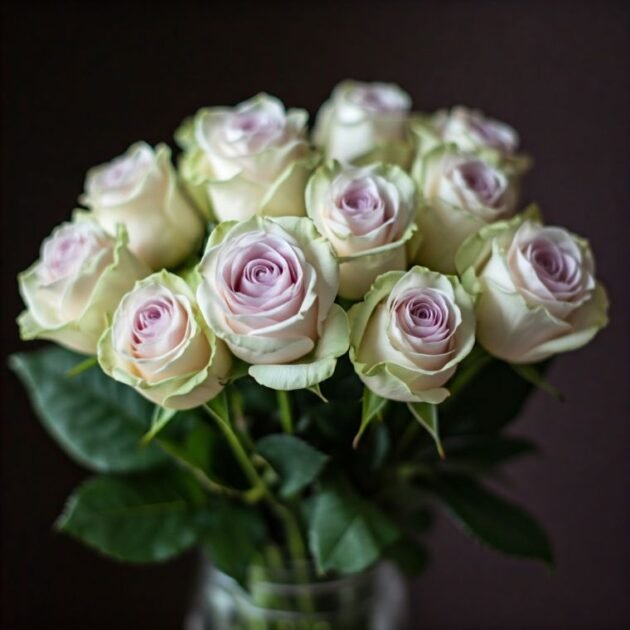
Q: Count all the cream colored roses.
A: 11